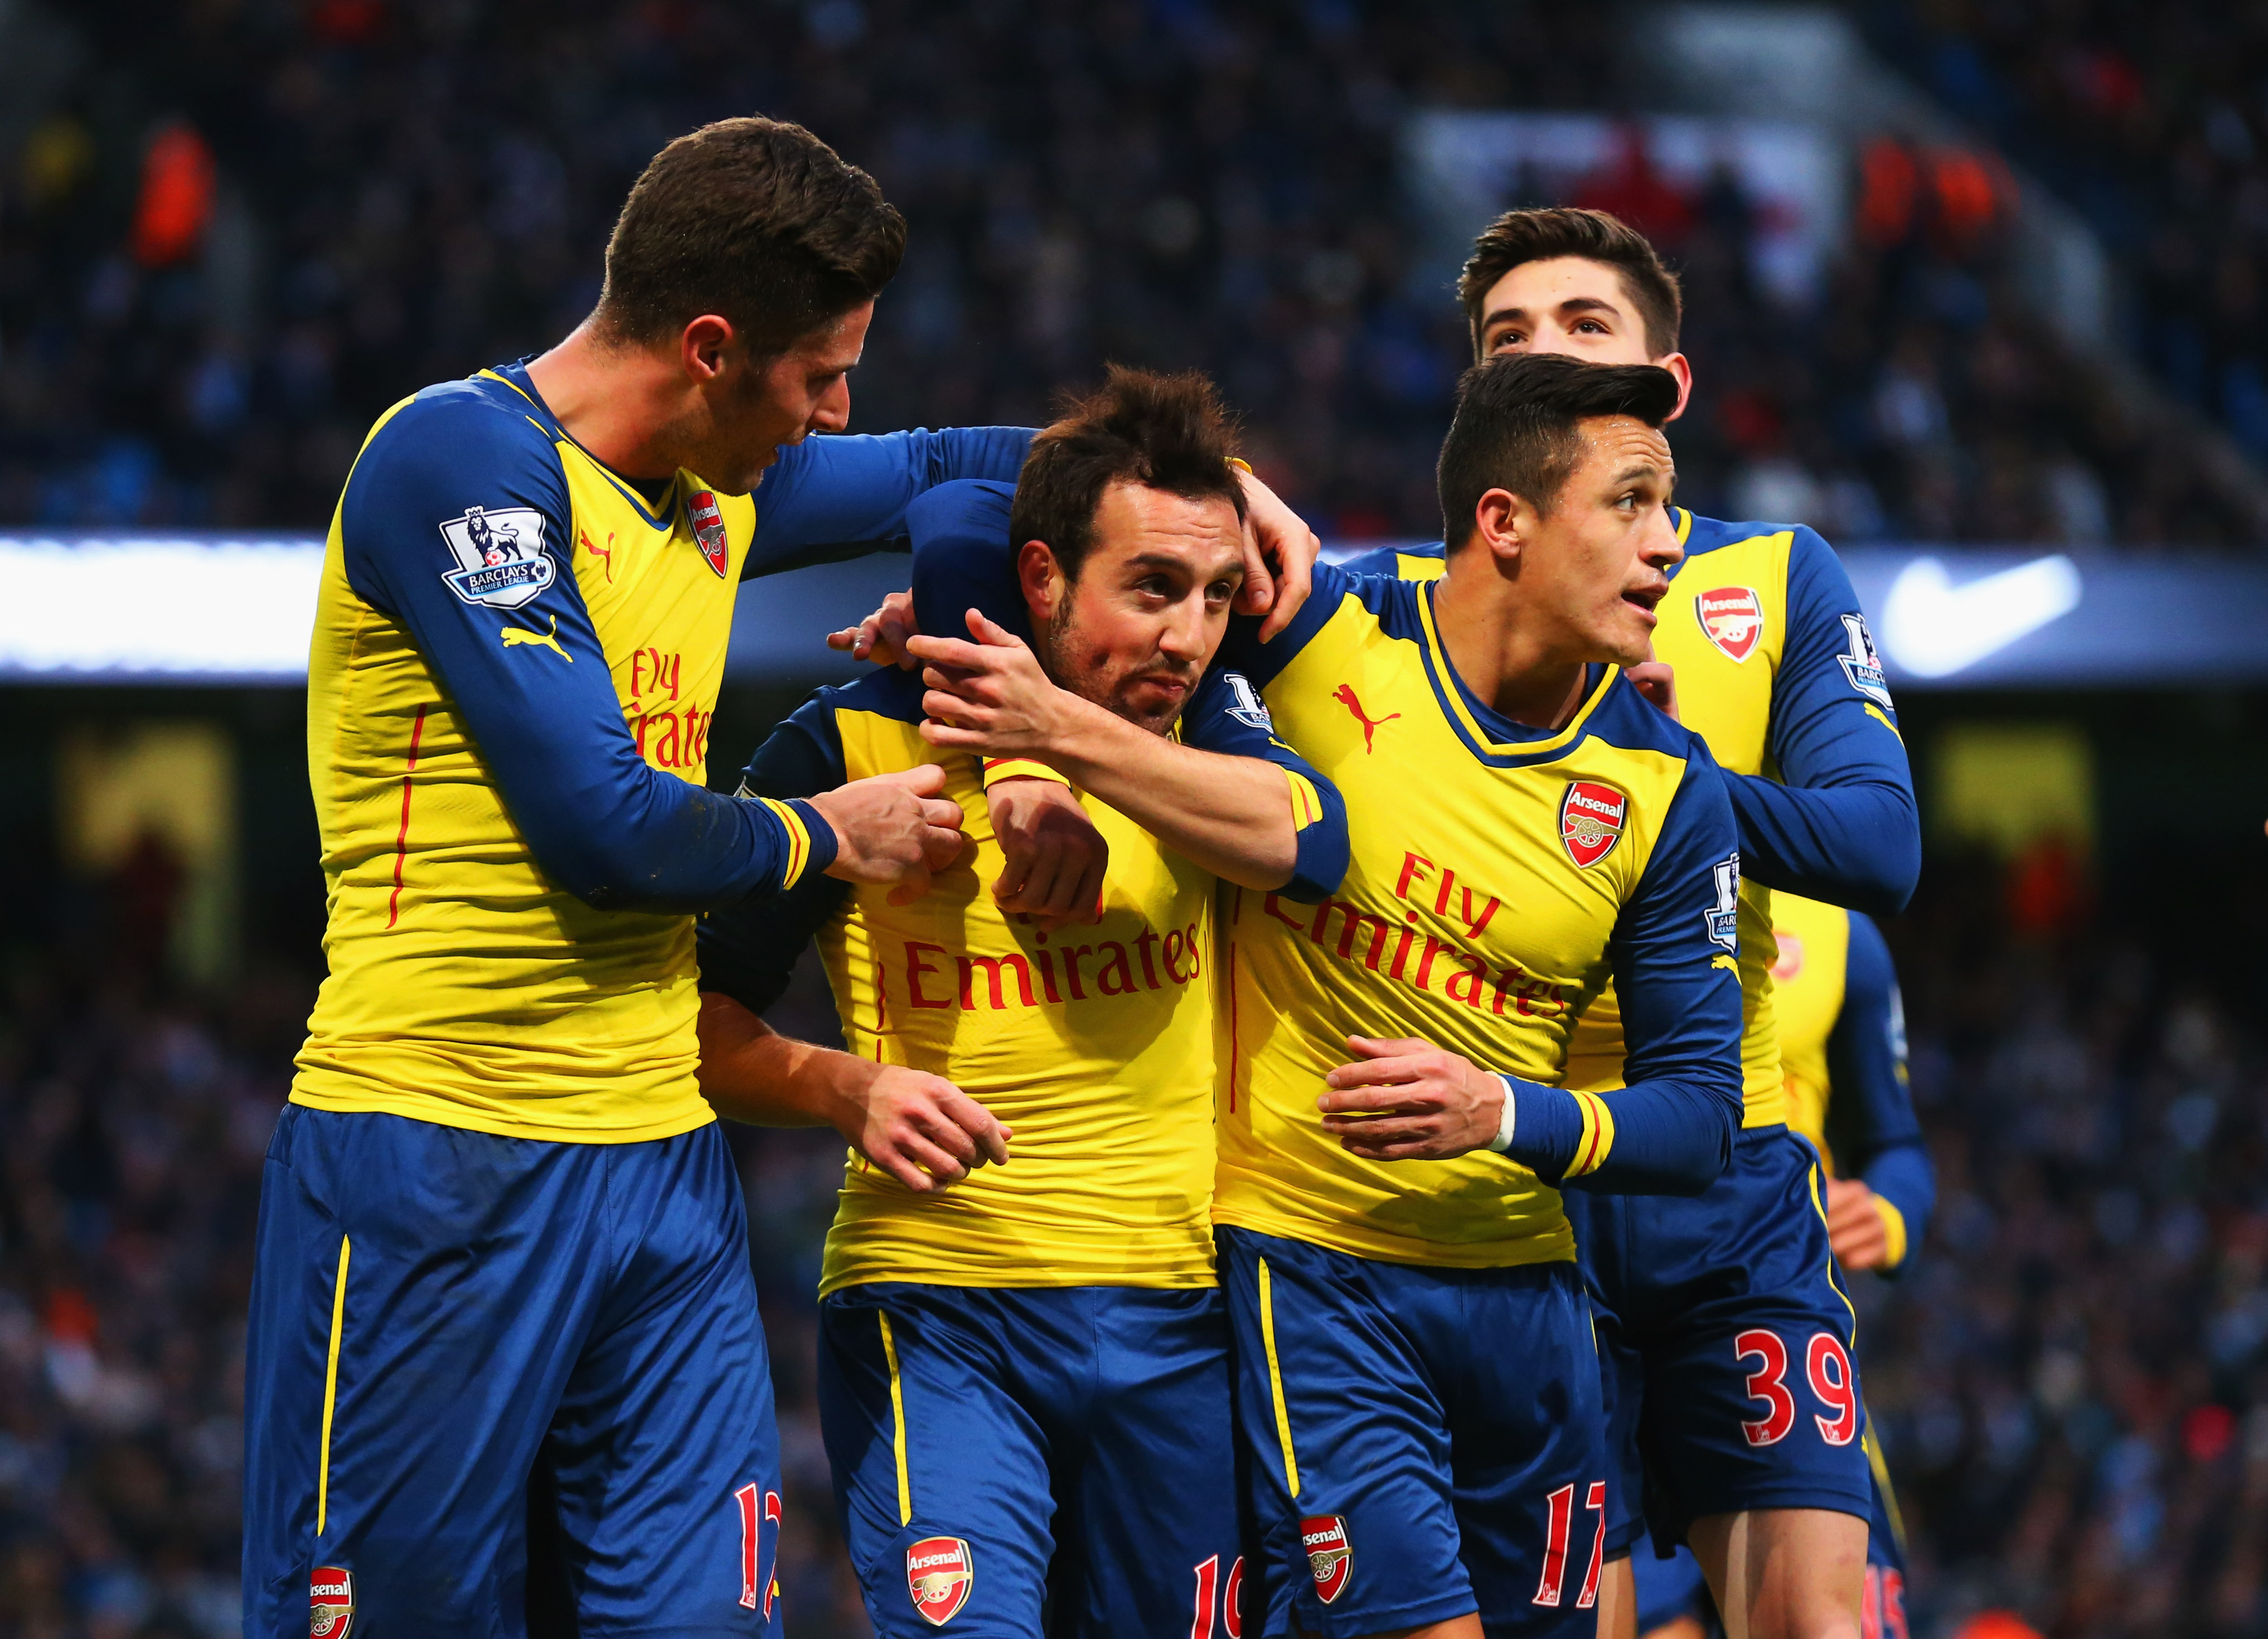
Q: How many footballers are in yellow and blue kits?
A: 5